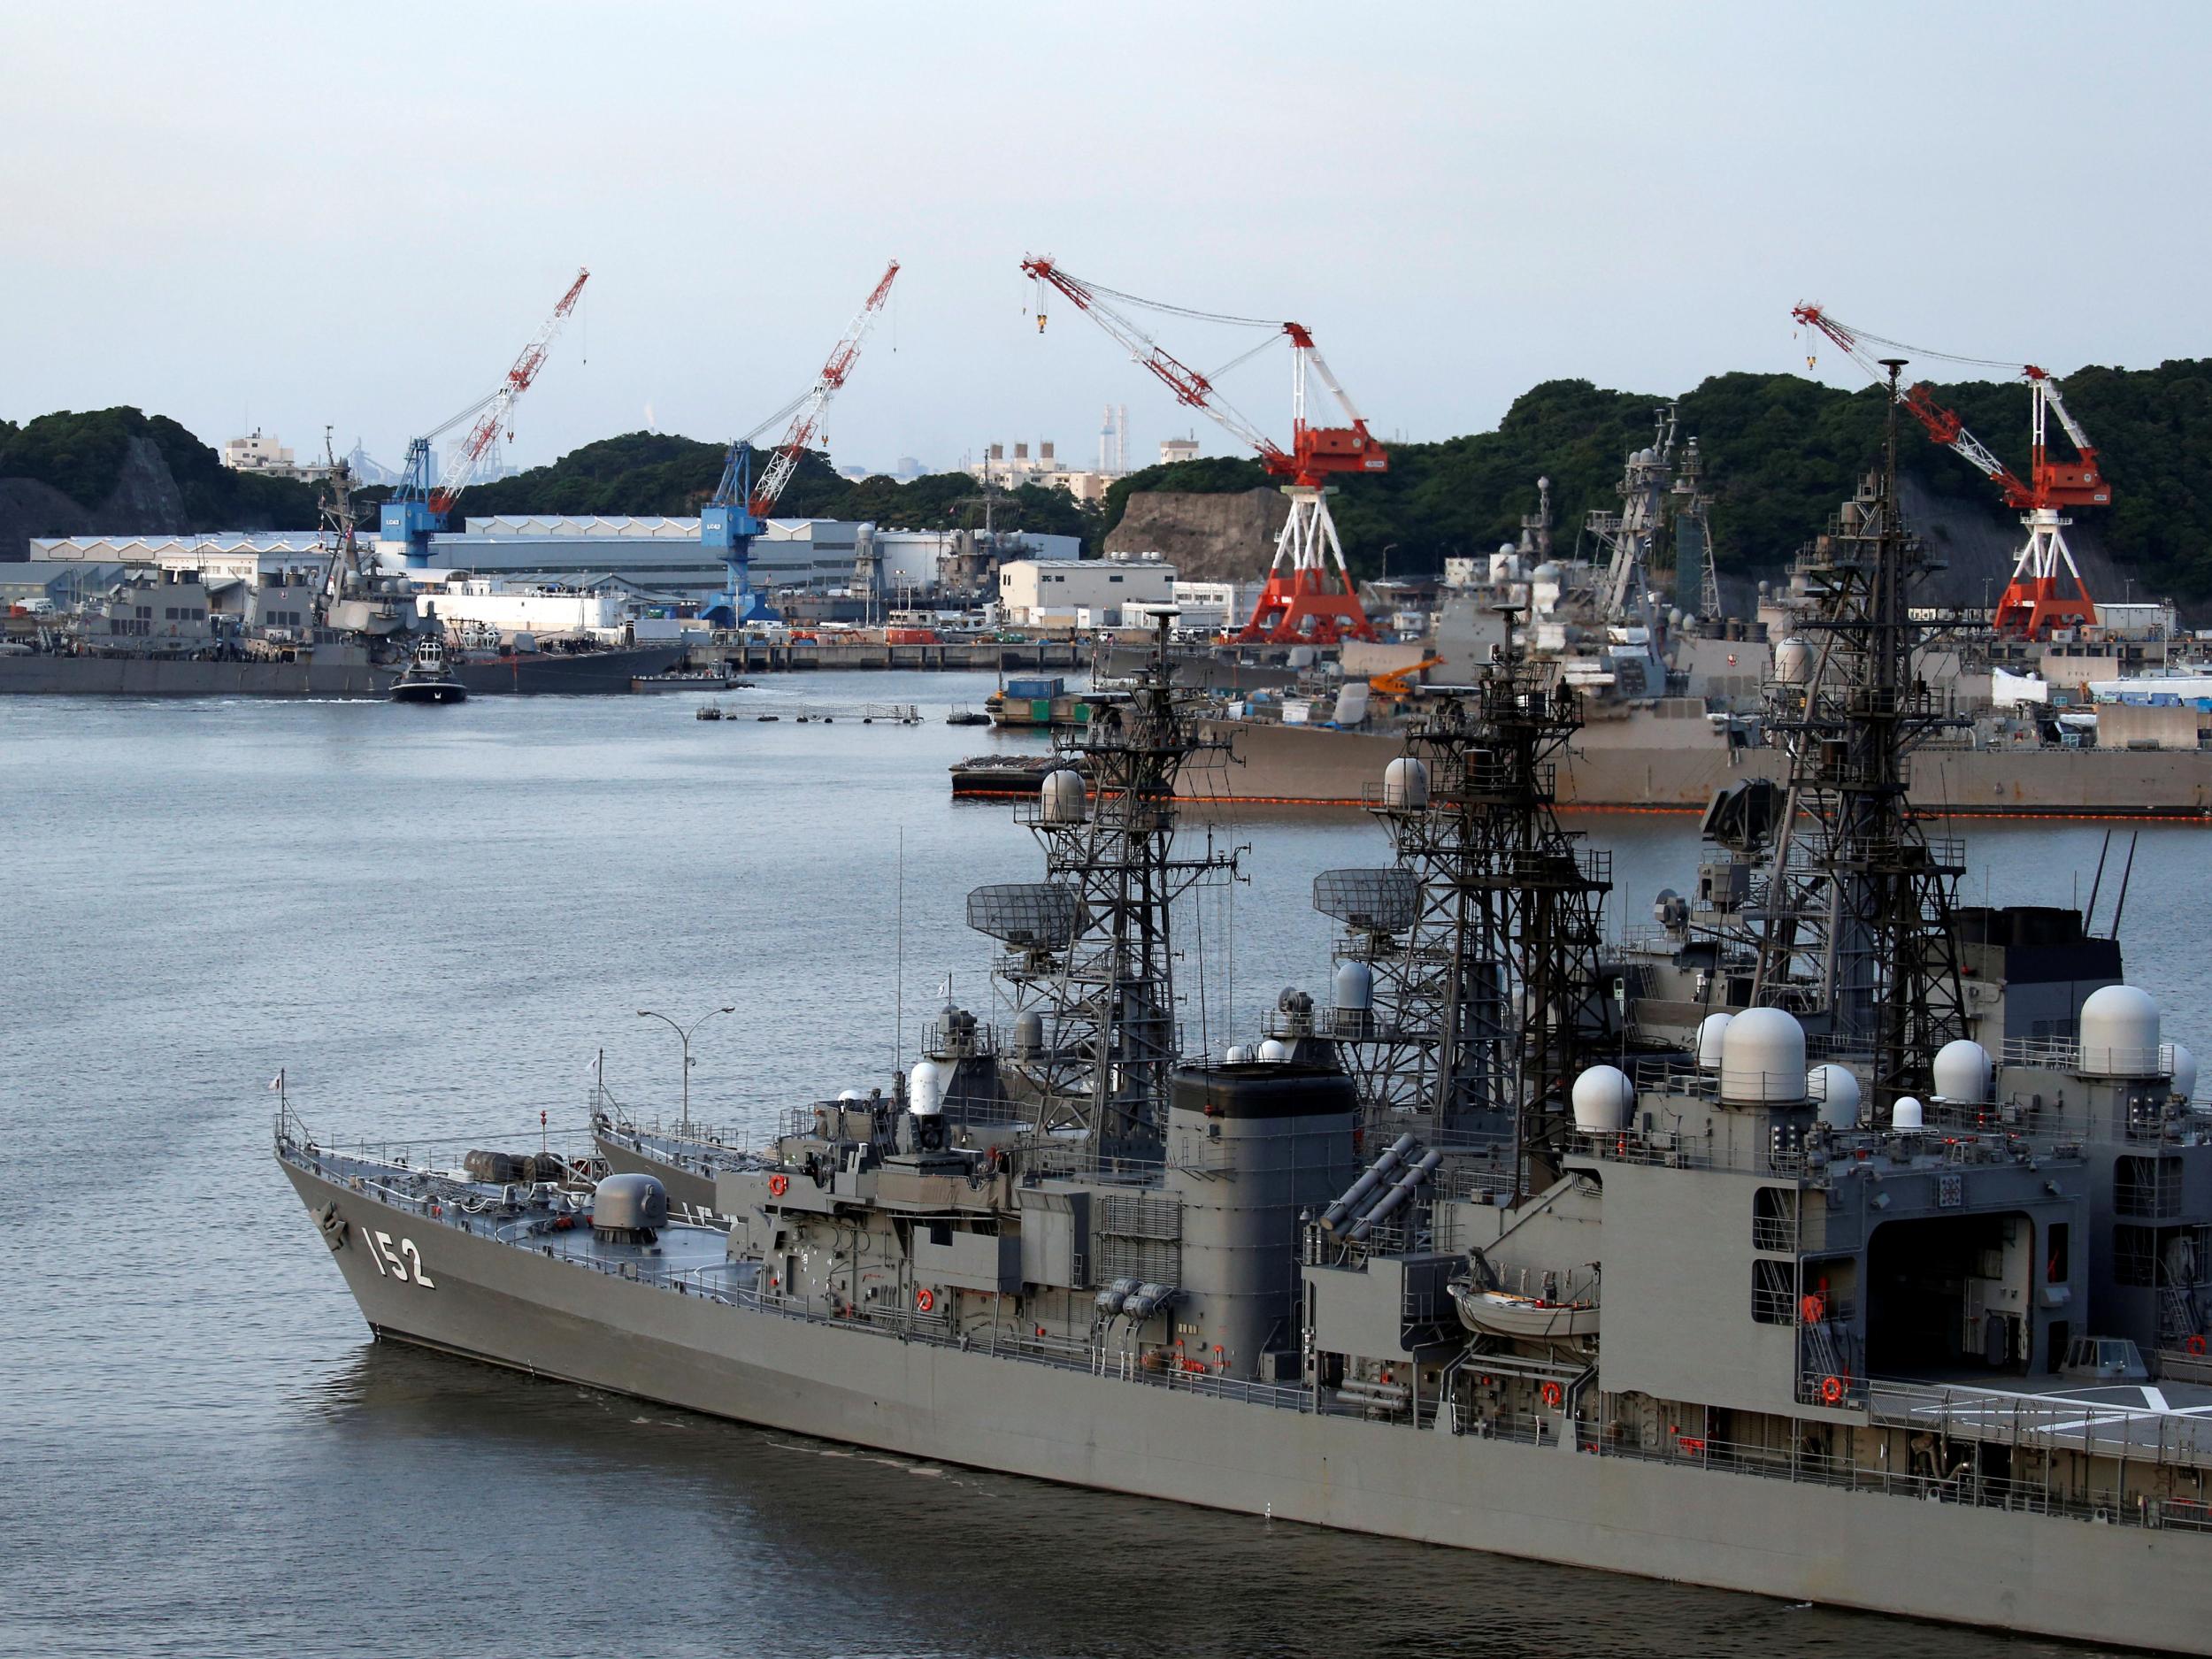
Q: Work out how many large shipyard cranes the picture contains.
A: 4